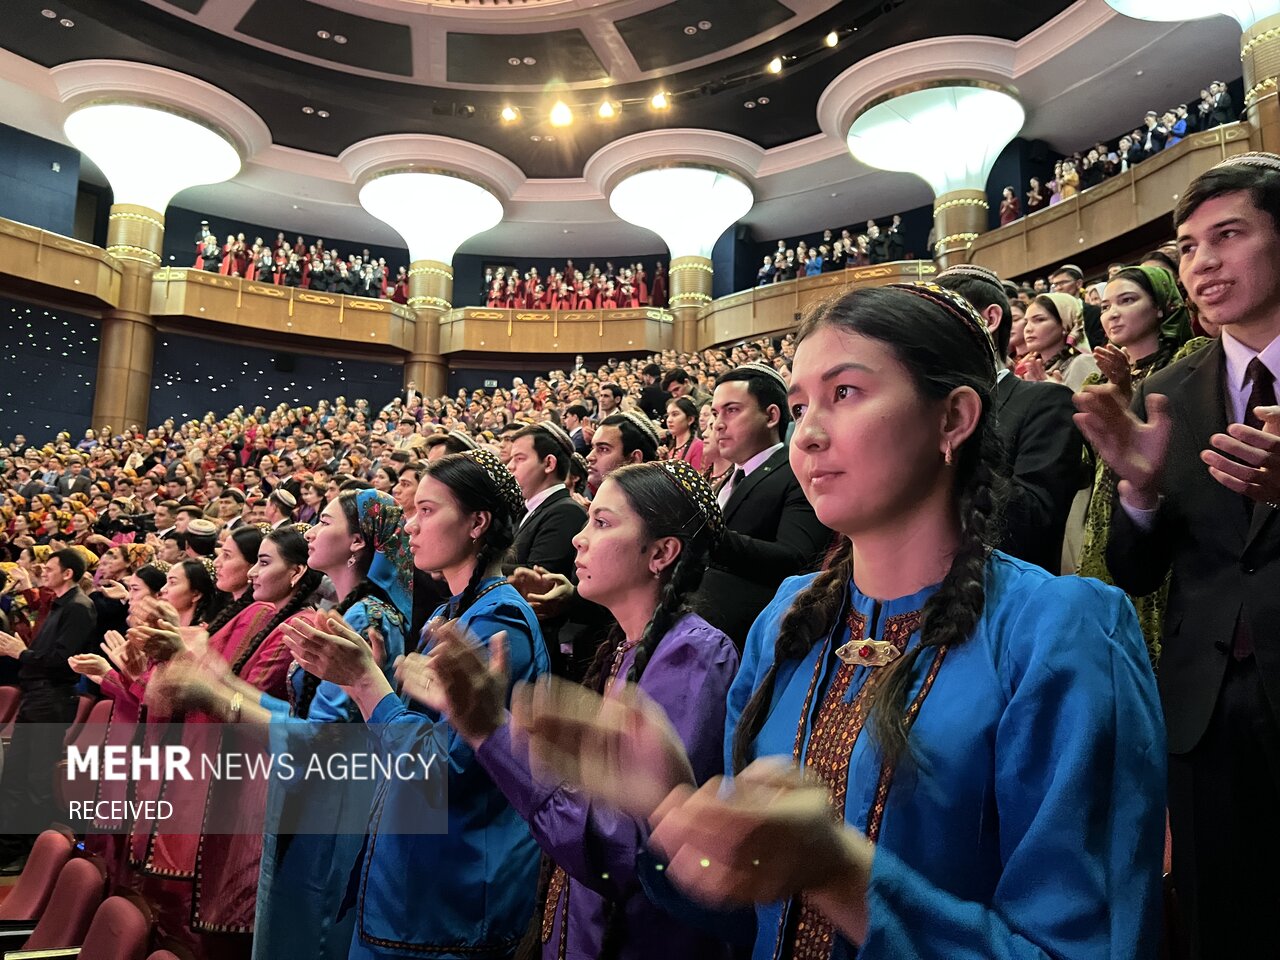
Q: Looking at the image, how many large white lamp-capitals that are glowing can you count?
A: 5